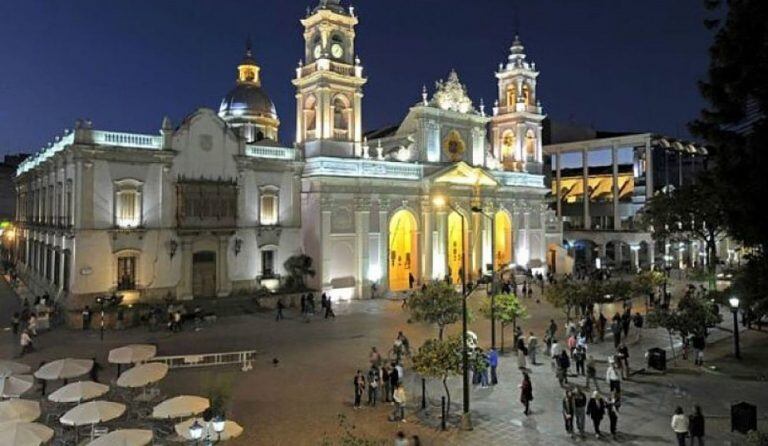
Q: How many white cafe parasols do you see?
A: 12